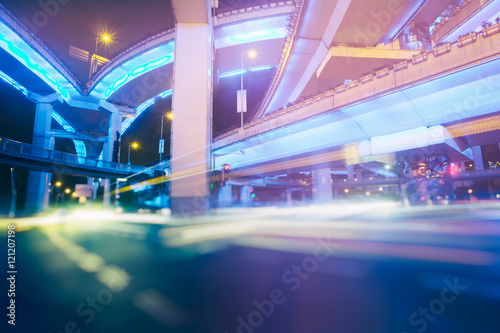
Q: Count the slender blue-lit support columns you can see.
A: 2